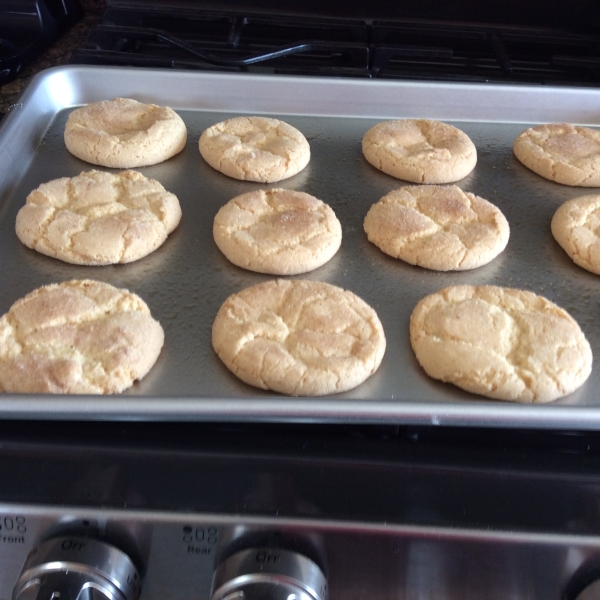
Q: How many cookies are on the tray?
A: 11